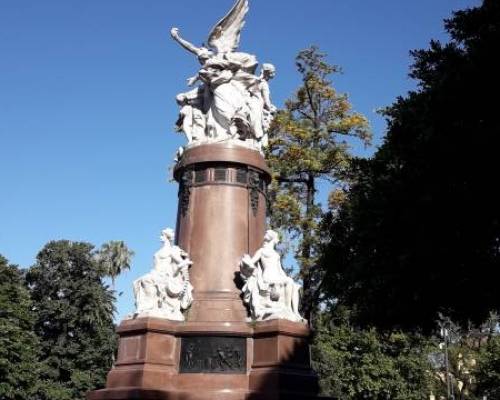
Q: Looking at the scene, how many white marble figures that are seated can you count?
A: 2